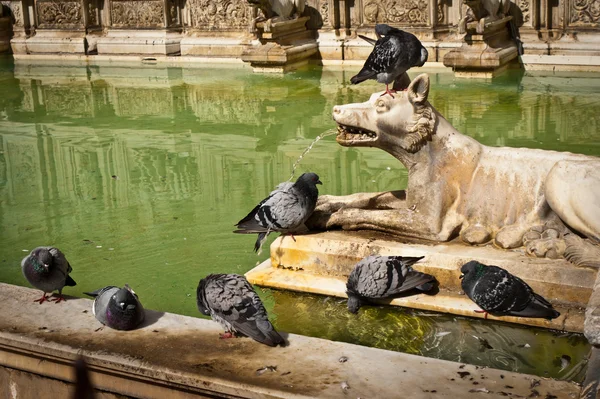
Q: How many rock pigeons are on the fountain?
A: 7